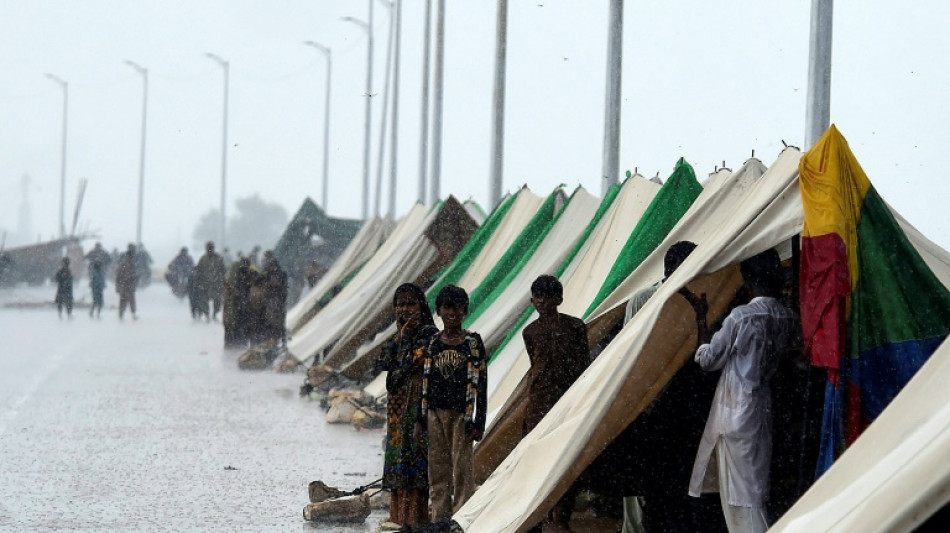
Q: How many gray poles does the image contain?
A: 12